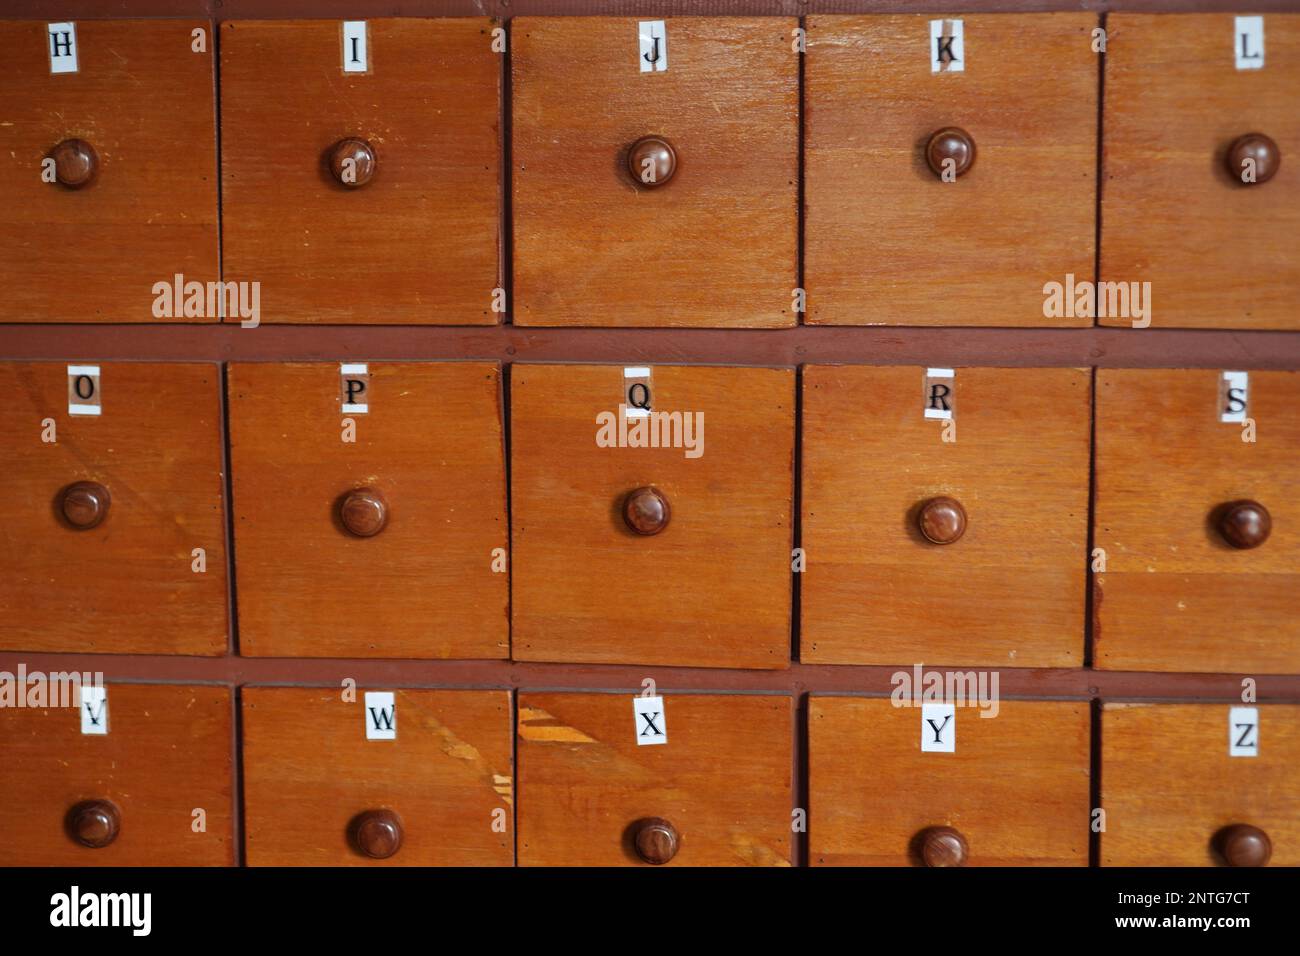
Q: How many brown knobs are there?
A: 15